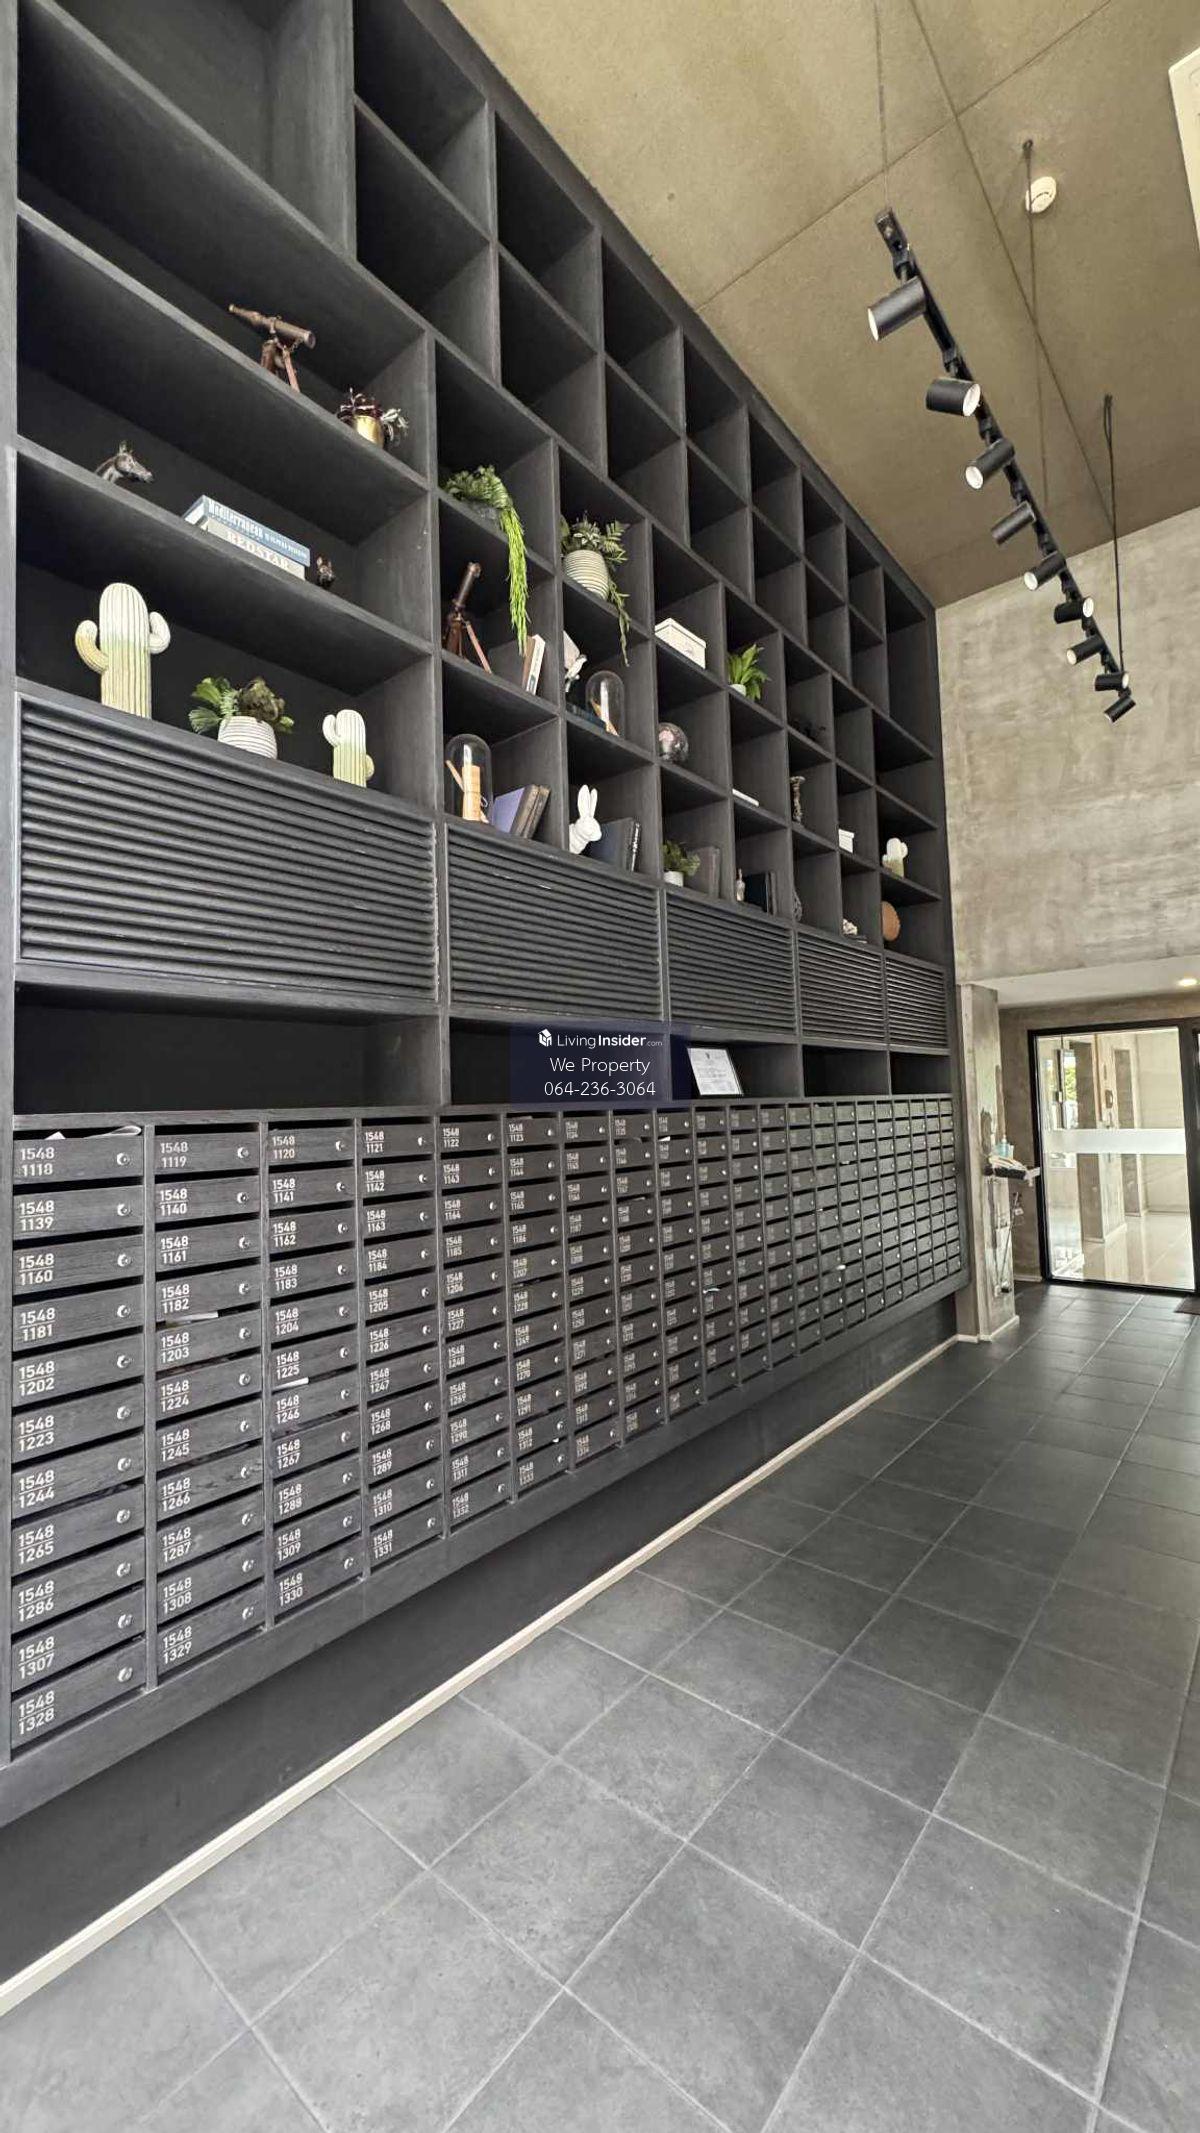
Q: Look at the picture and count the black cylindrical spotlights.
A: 9